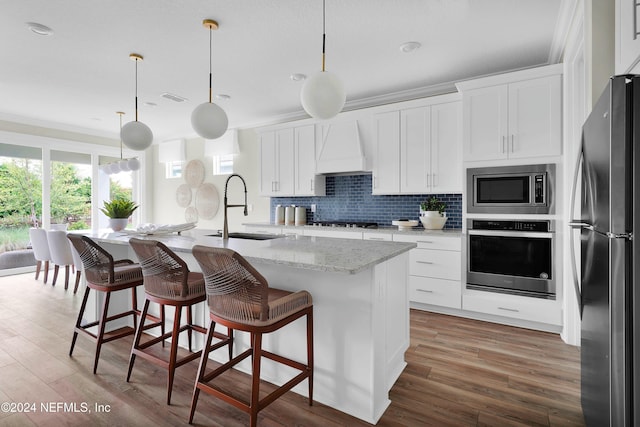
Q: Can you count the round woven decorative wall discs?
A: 4